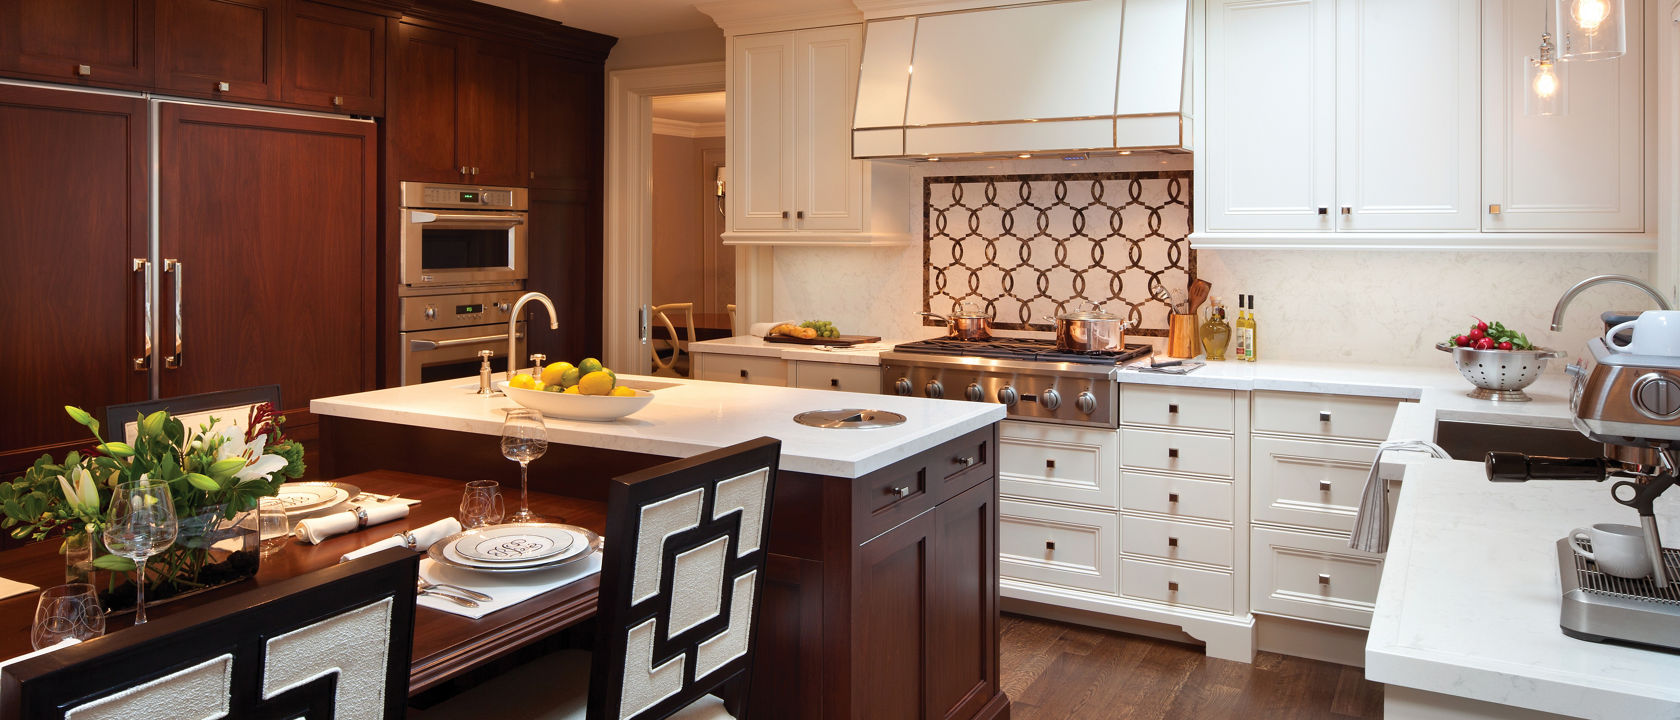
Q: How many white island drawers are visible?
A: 0